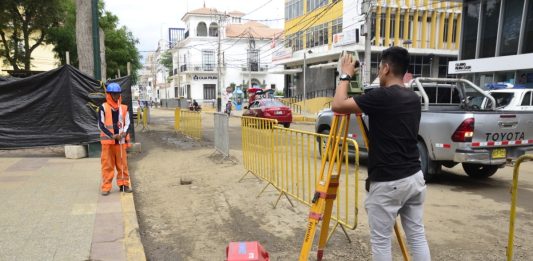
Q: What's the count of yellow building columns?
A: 10